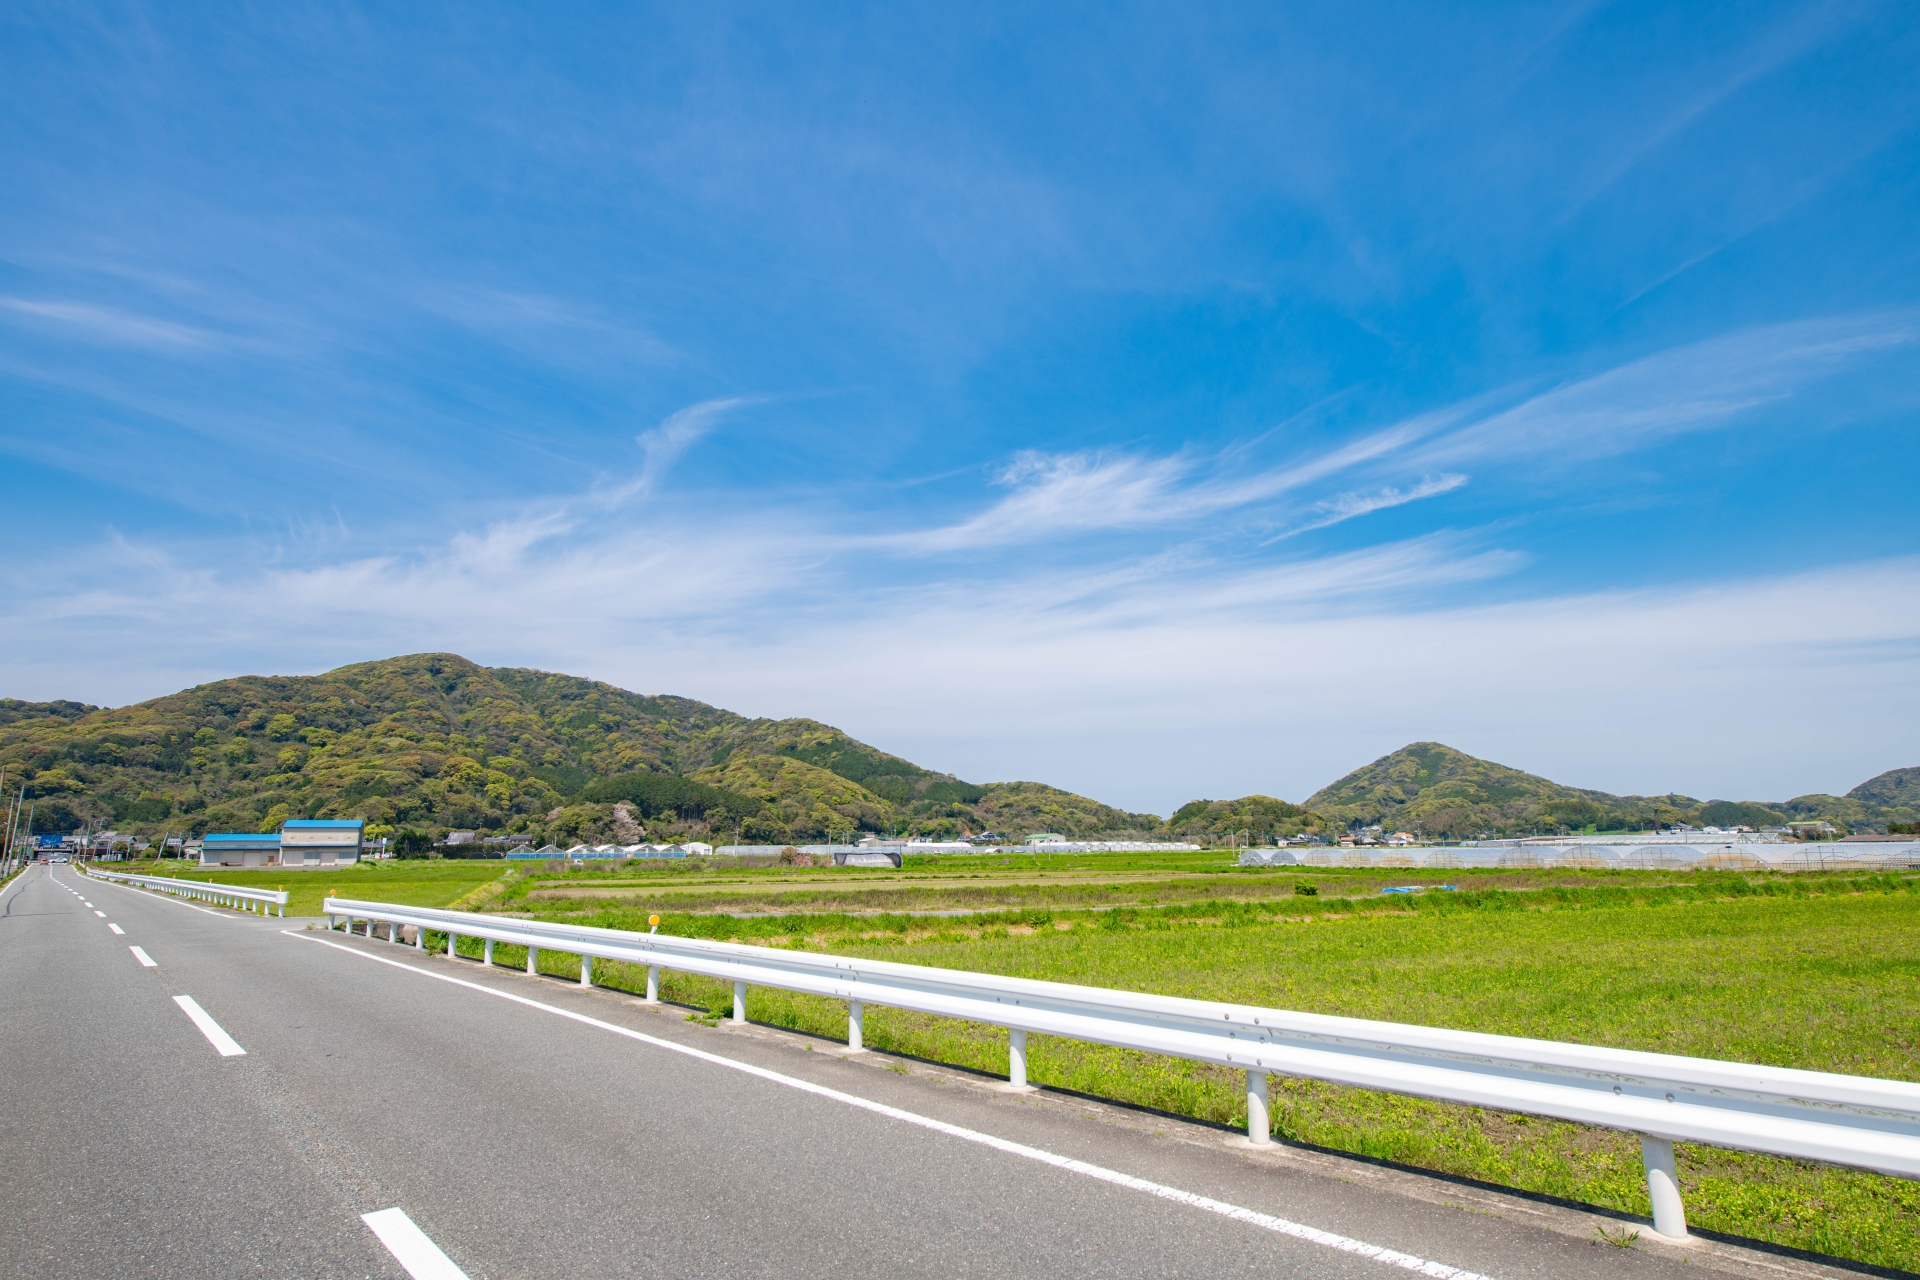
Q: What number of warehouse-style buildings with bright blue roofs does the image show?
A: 2